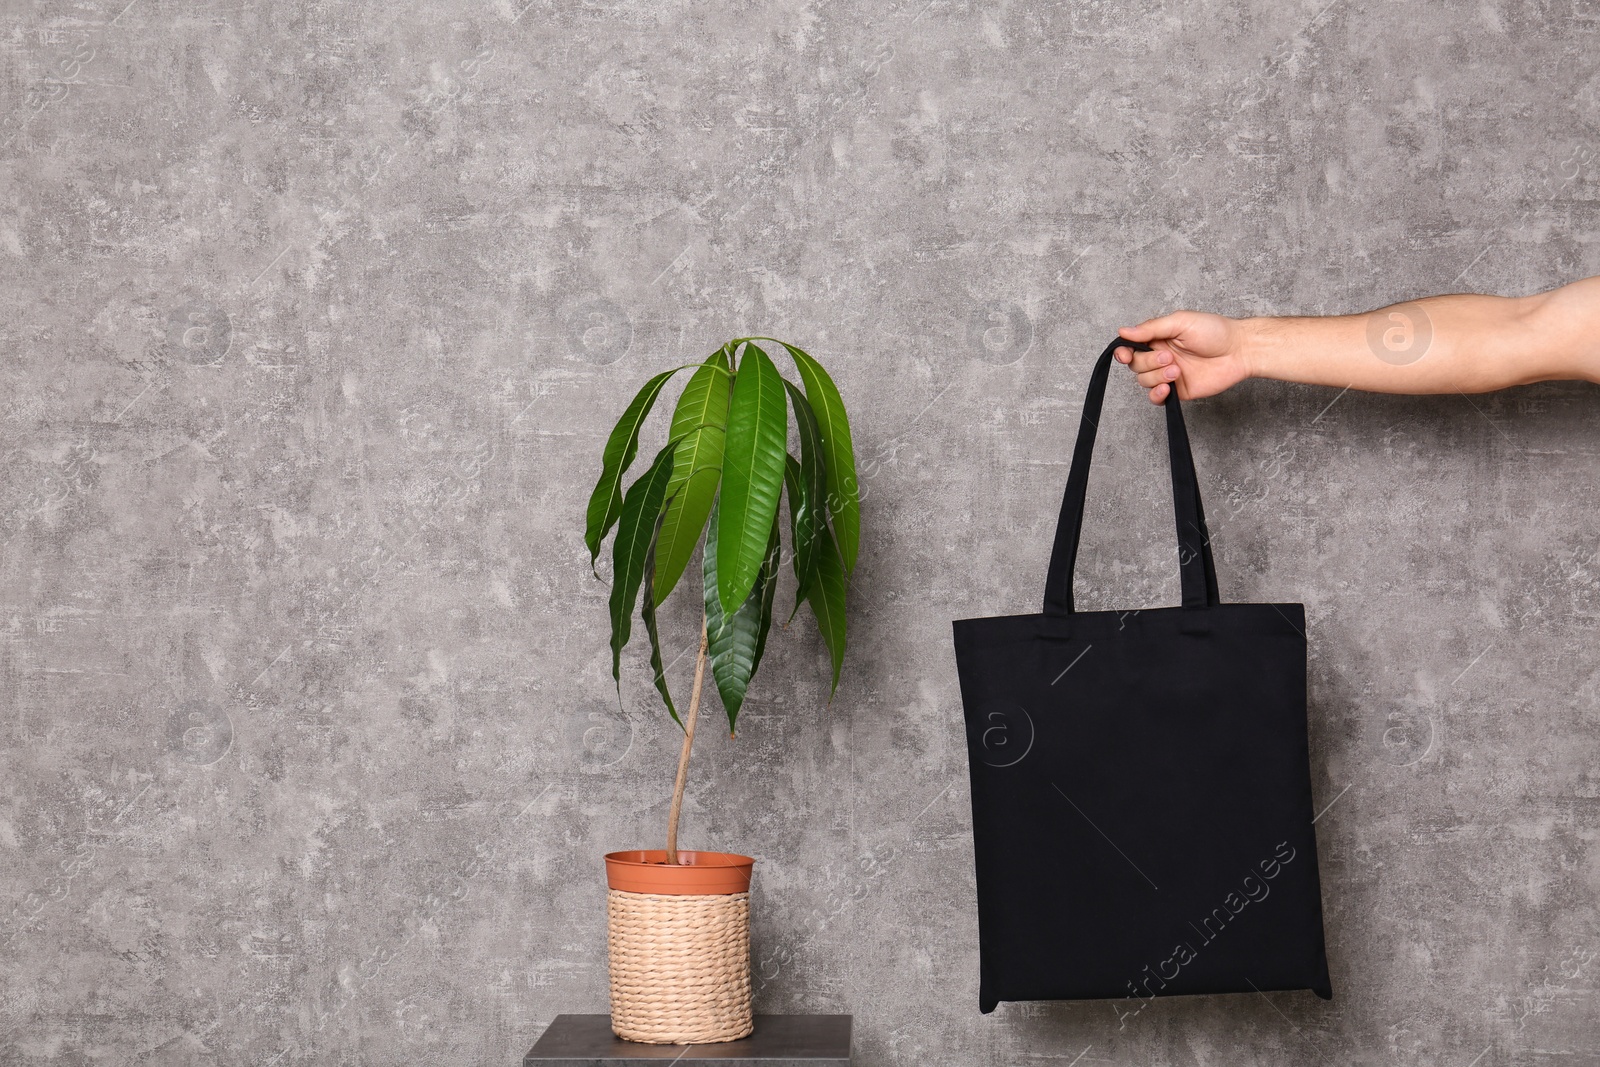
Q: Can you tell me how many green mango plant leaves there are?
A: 10